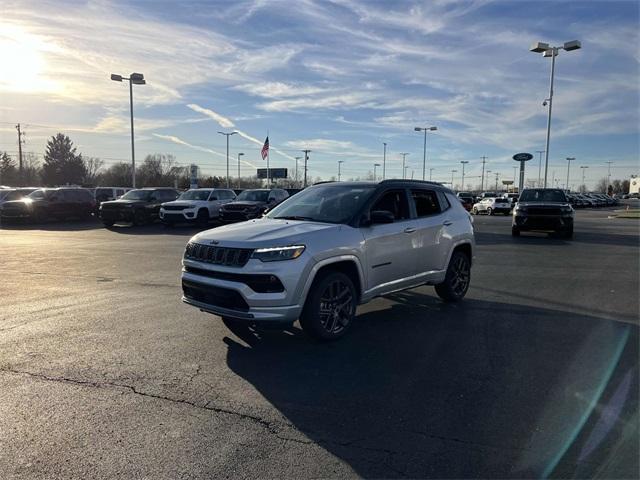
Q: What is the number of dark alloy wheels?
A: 2